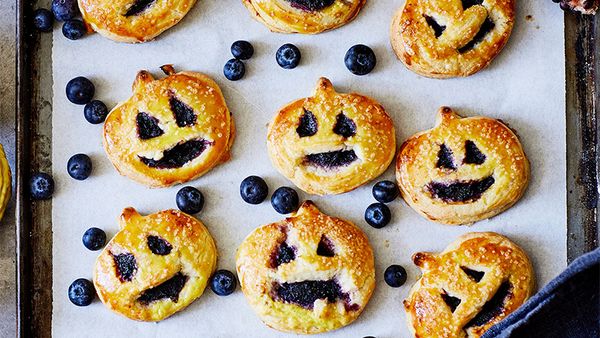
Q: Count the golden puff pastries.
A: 9